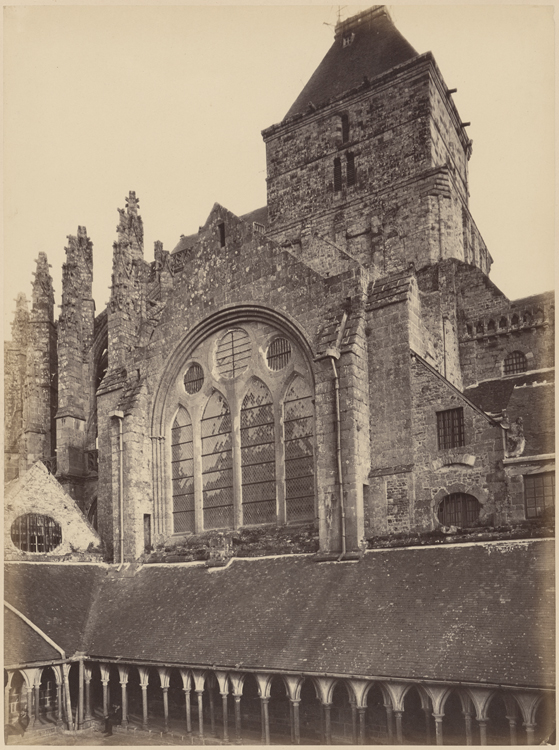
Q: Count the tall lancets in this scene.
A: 4